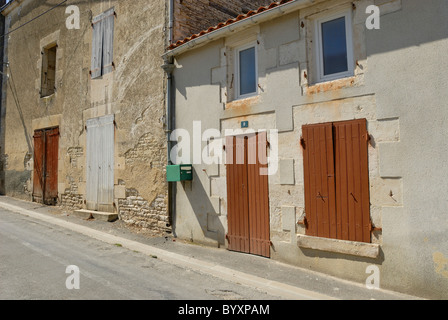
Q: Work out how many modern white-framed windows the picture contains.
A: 2